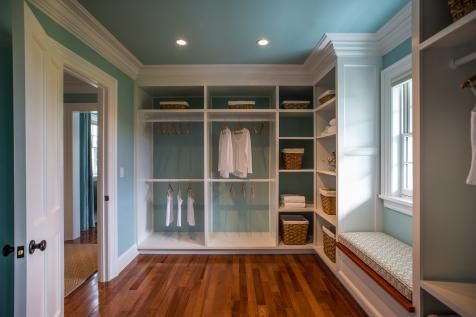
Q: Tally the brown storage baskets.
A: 9